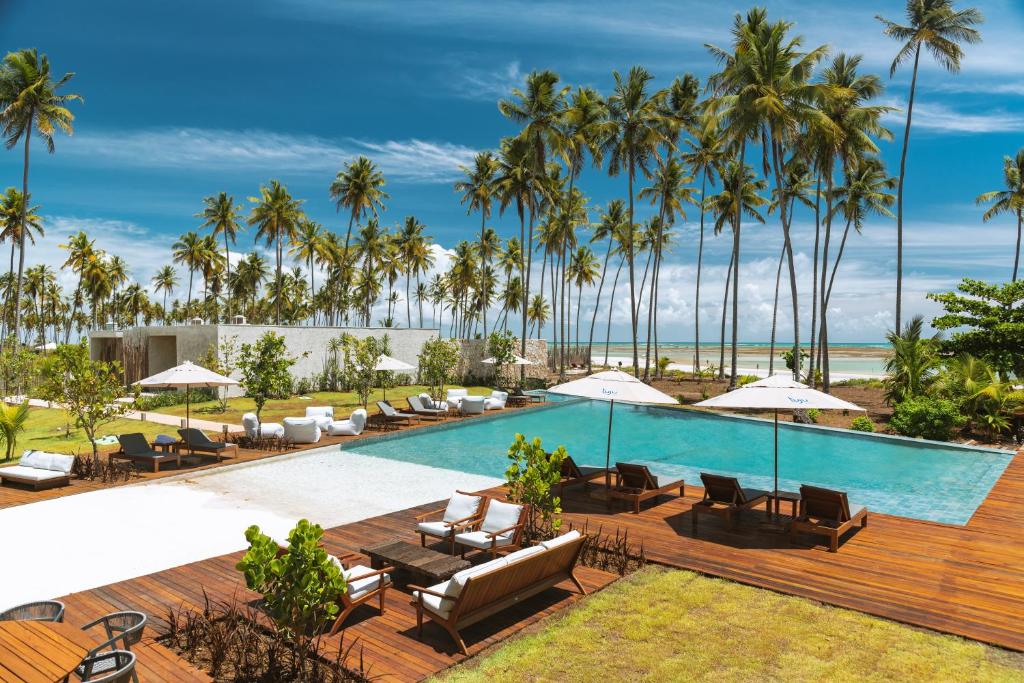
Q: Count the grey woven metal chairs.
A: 3